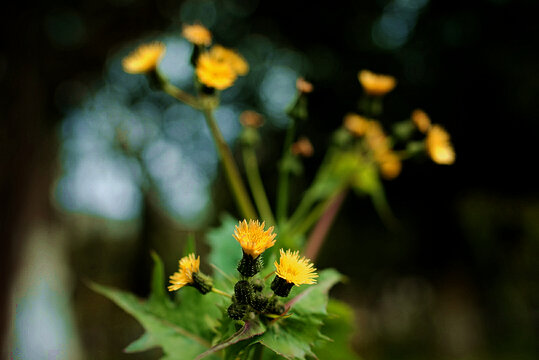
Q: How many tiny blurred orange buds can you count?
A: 3